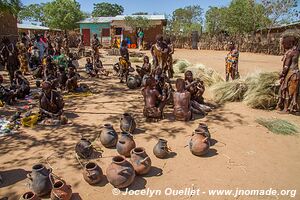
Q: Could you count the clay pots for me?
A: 13